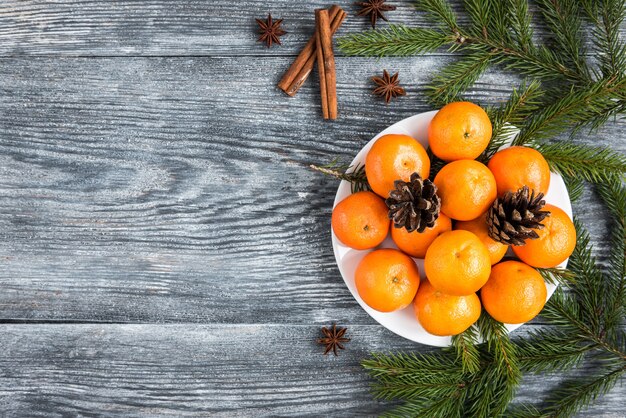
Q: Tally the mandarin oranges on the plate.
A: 12